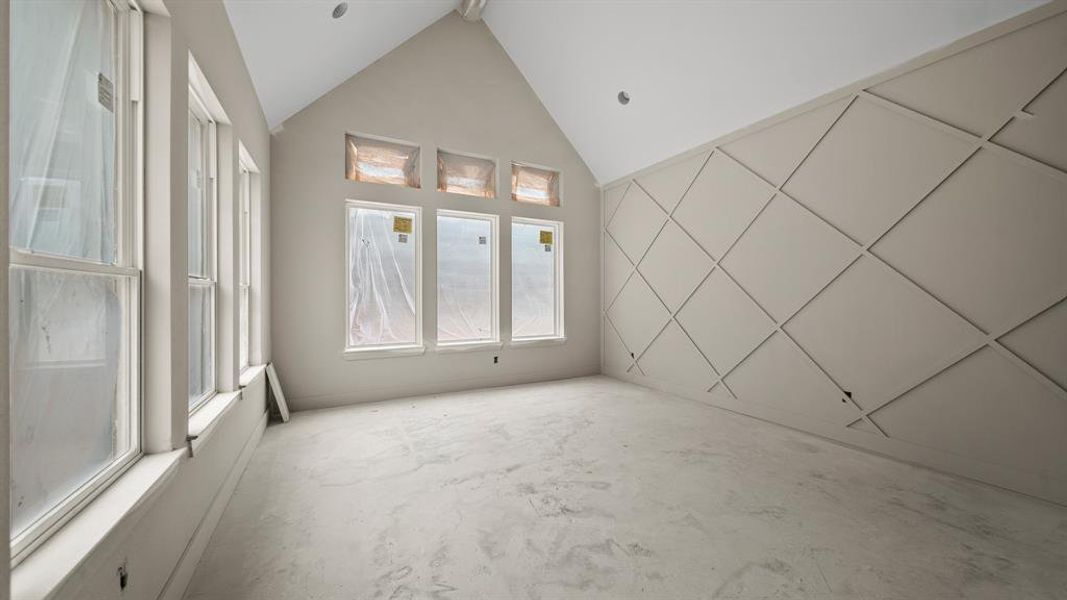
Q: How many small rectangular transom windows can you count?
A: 3